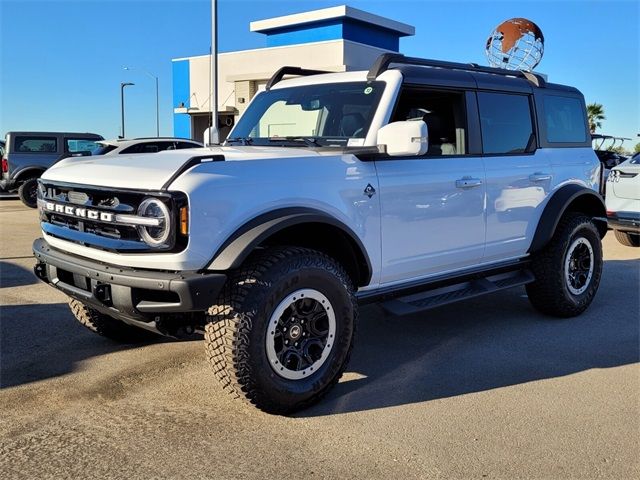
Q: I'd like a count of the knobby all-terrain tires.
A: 3